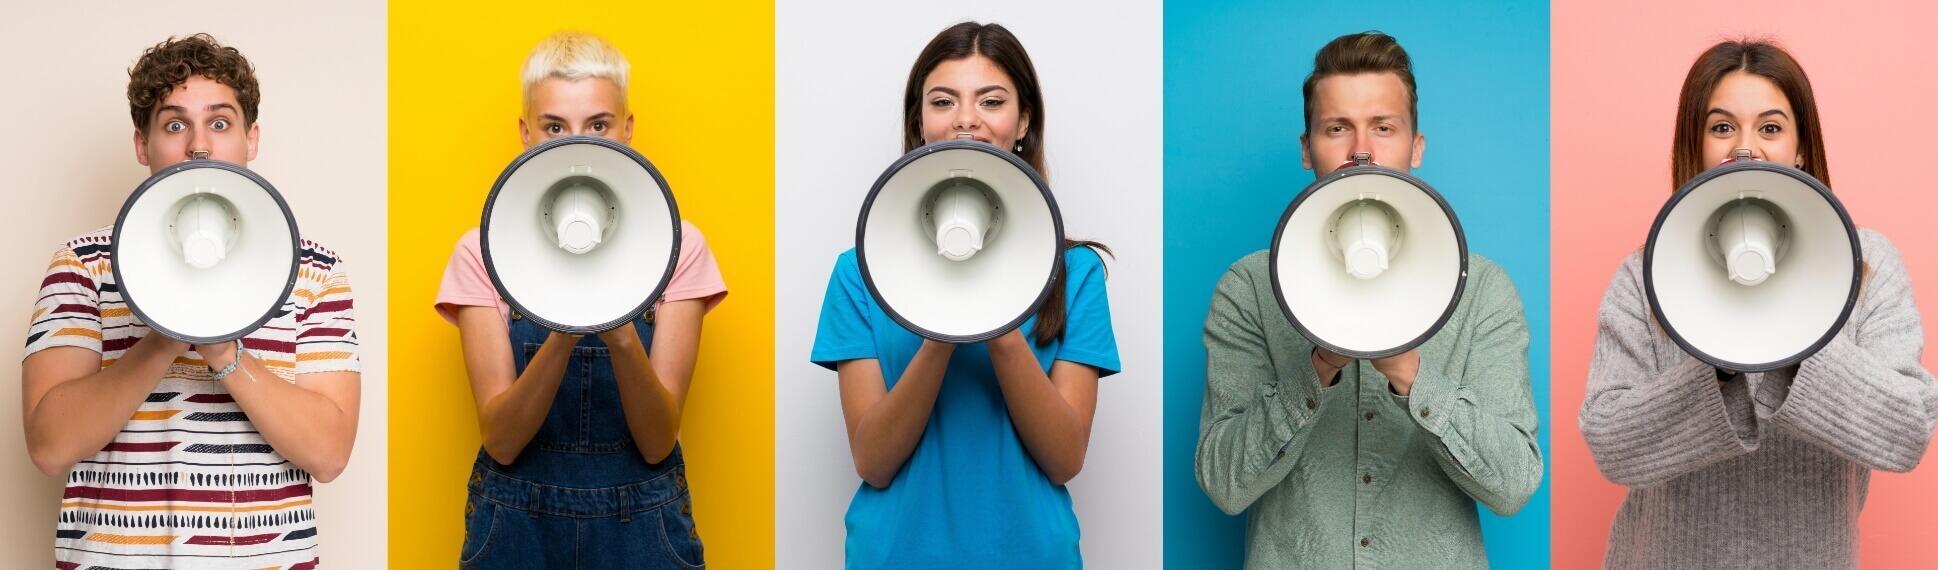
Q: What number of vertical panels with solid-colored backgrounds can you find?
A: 5